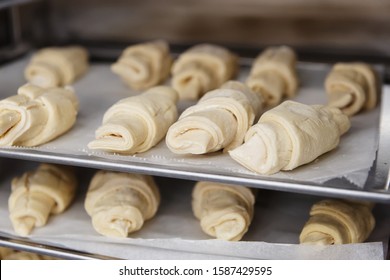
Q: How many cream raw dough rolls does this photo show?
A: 13